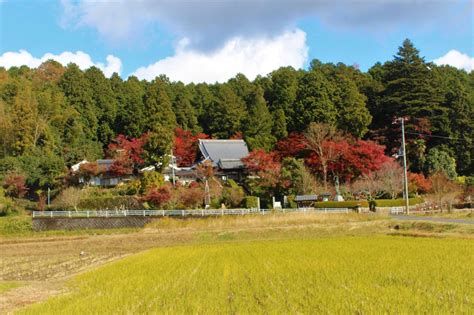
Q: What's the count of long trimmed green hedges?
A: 2